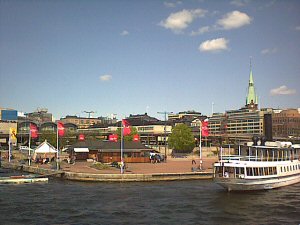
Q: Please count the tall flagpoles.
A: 5